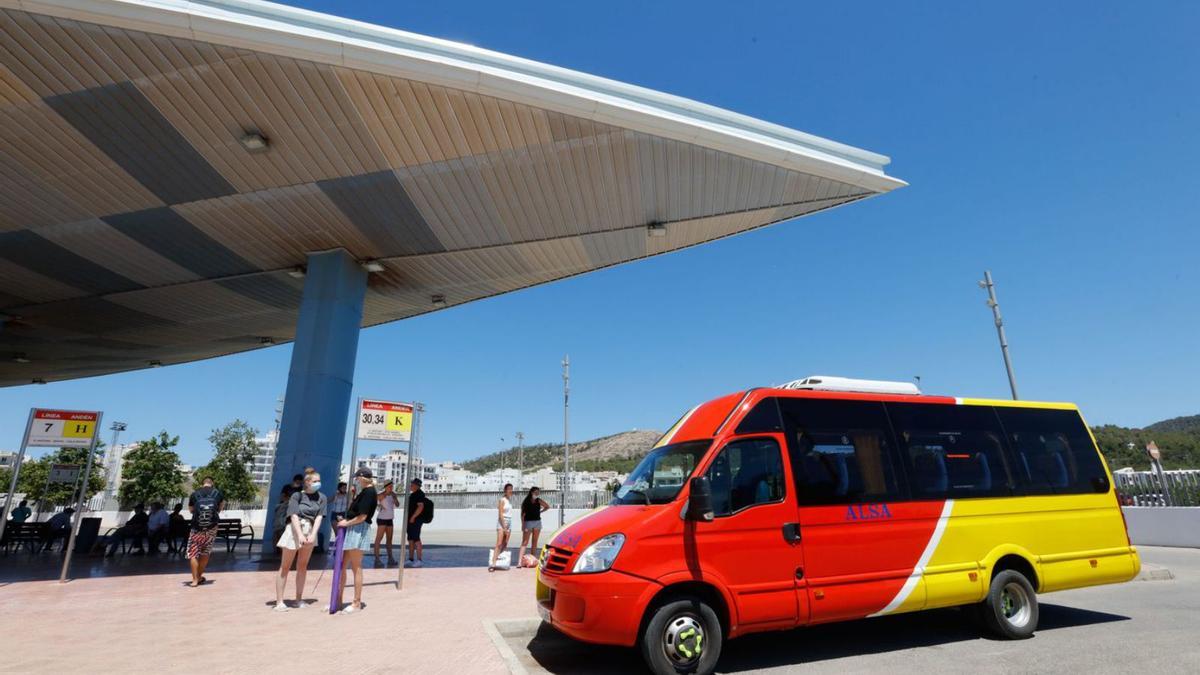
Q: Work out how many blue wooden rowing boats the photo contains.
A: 0